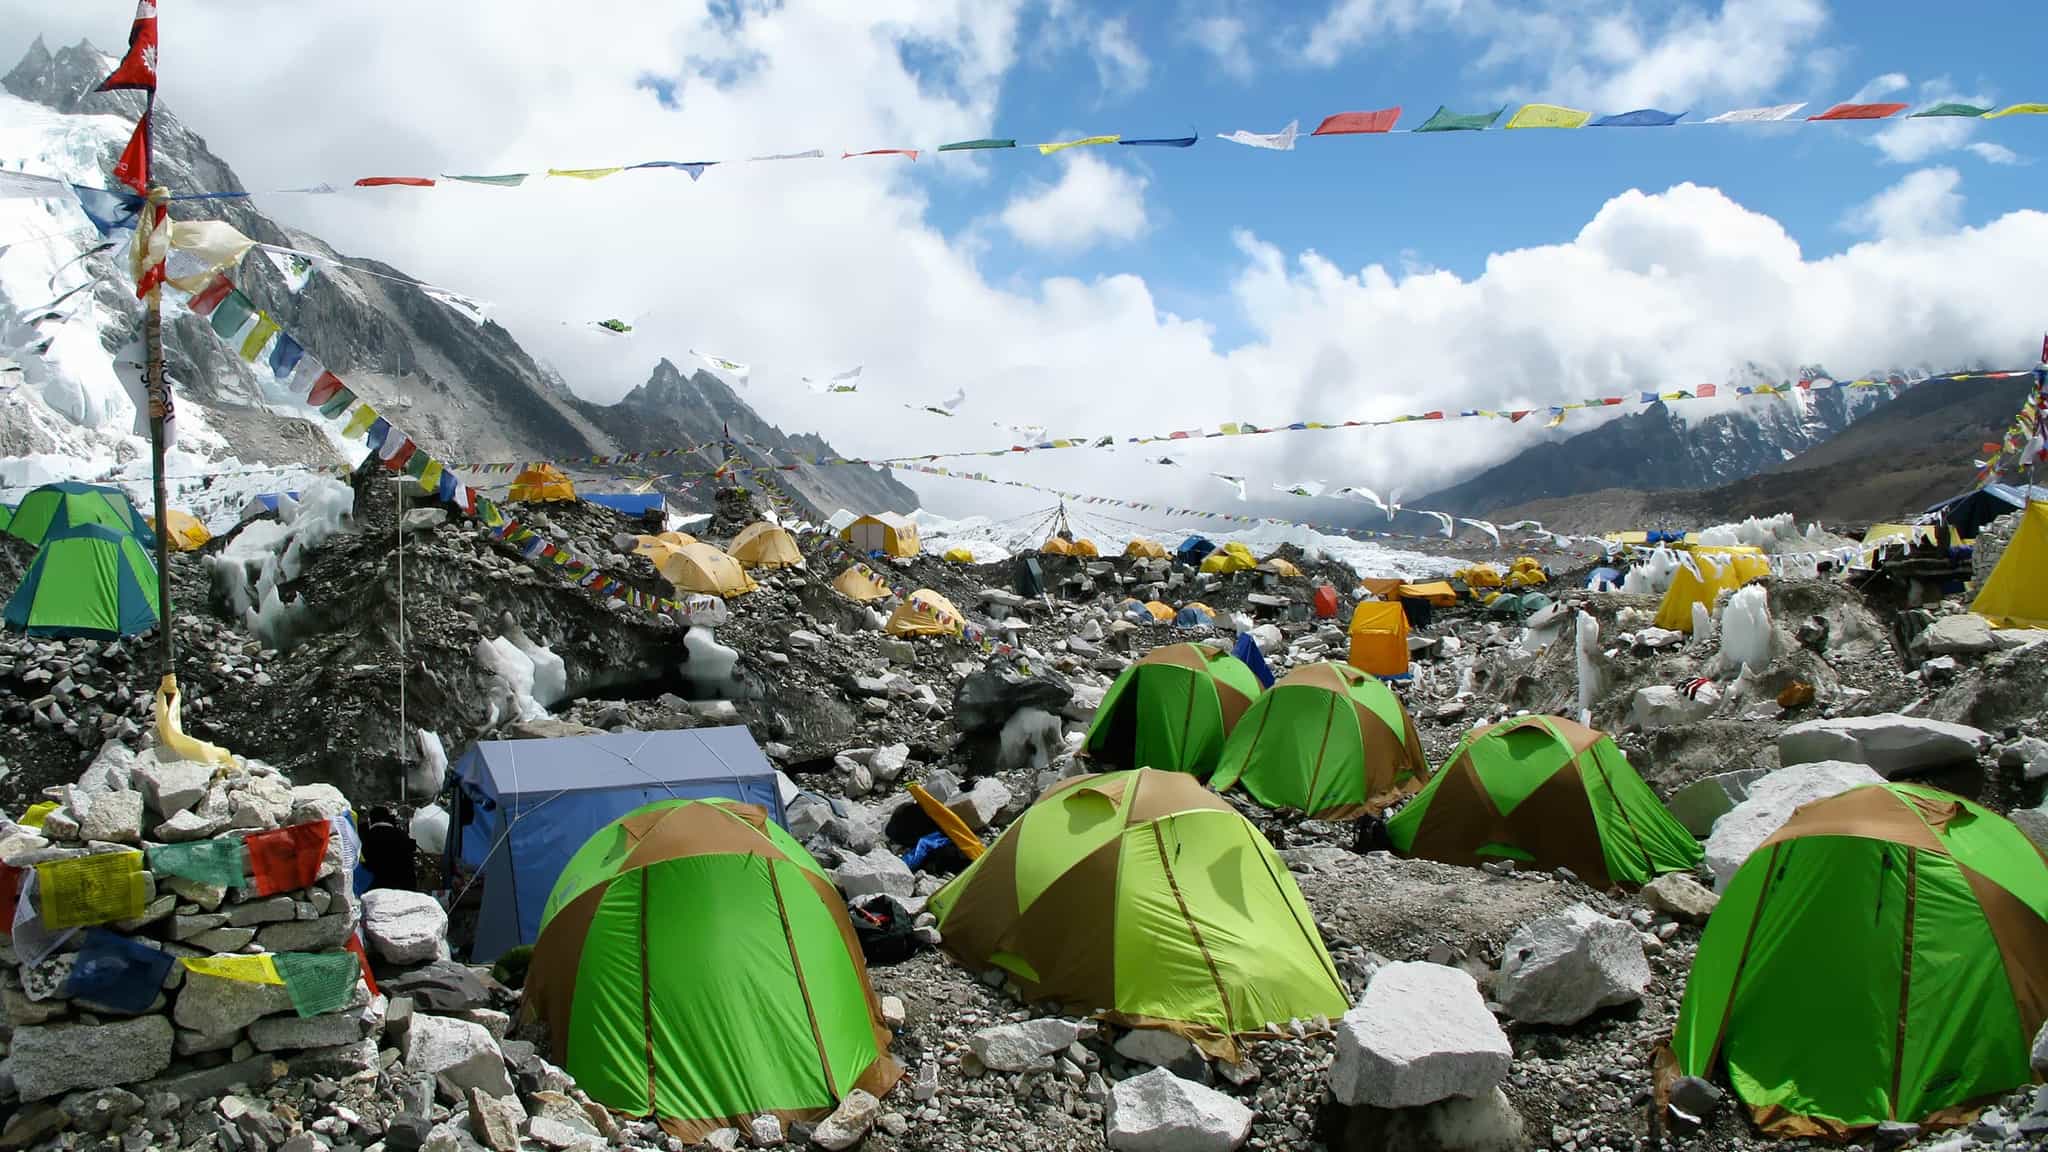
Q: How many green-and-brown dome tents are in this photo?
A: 6